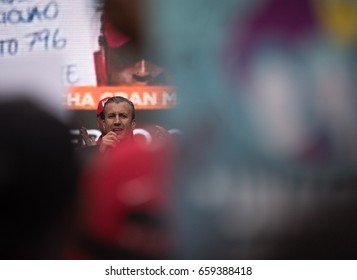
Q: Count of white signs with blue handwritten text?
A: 1